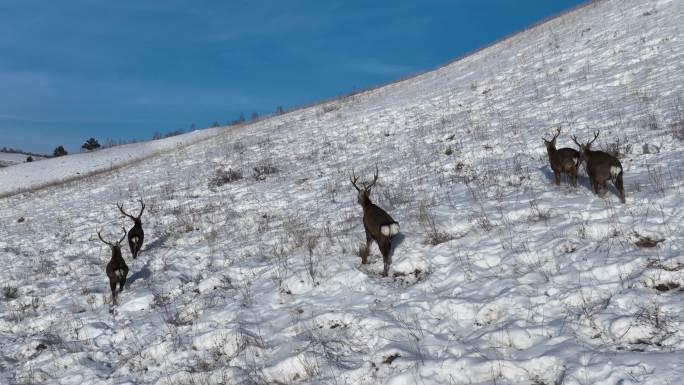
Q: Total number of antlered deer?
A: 5